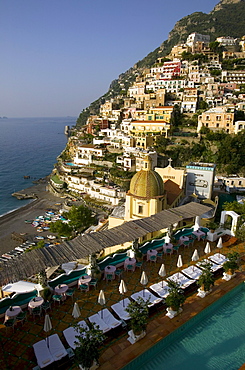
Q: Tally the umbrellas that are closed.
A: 10